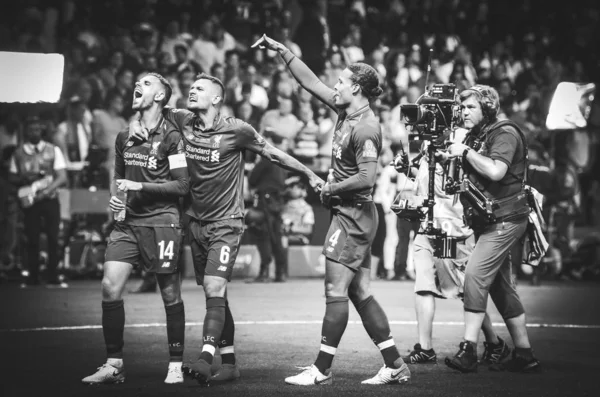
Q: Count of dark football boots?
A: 2